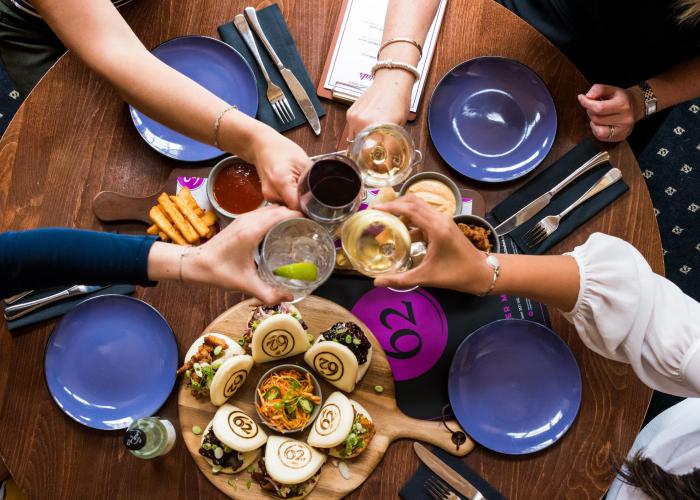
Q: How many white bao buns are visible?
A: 6